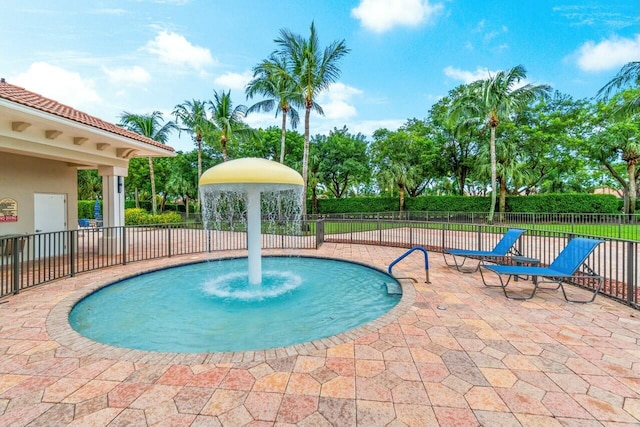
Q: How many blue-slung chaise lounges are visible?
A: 2